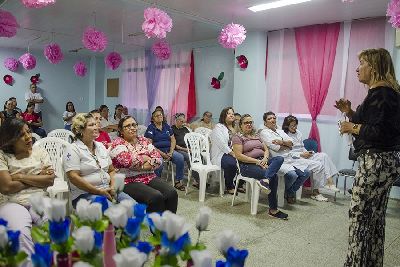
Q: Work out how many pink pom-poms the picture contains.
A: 12